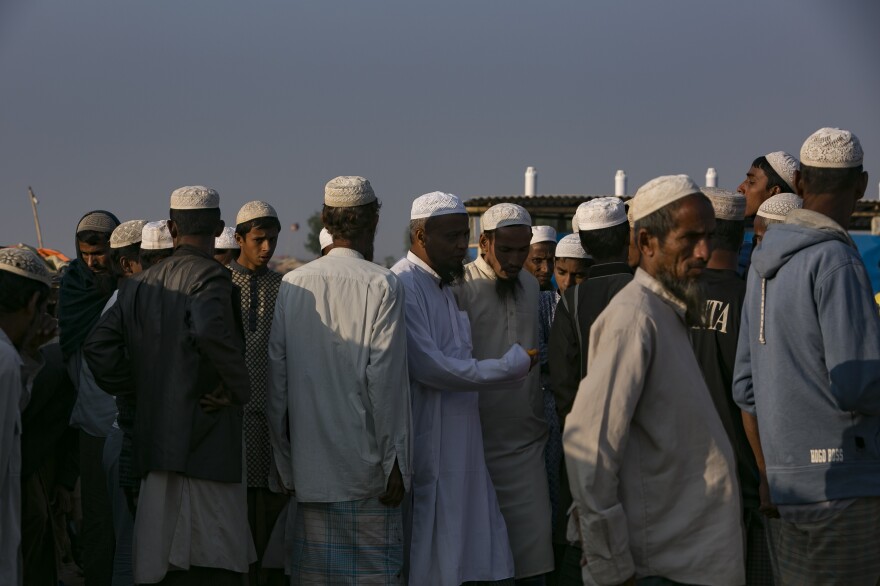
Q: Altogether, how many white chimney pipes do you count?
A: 3